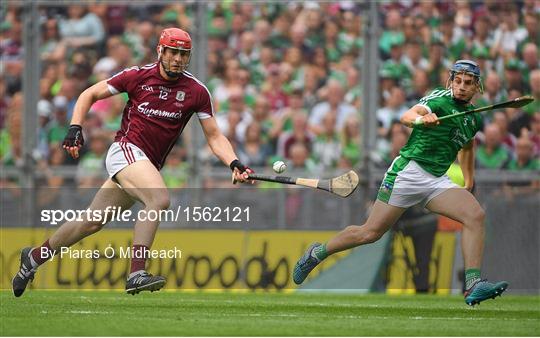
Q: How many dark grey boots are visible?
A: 2